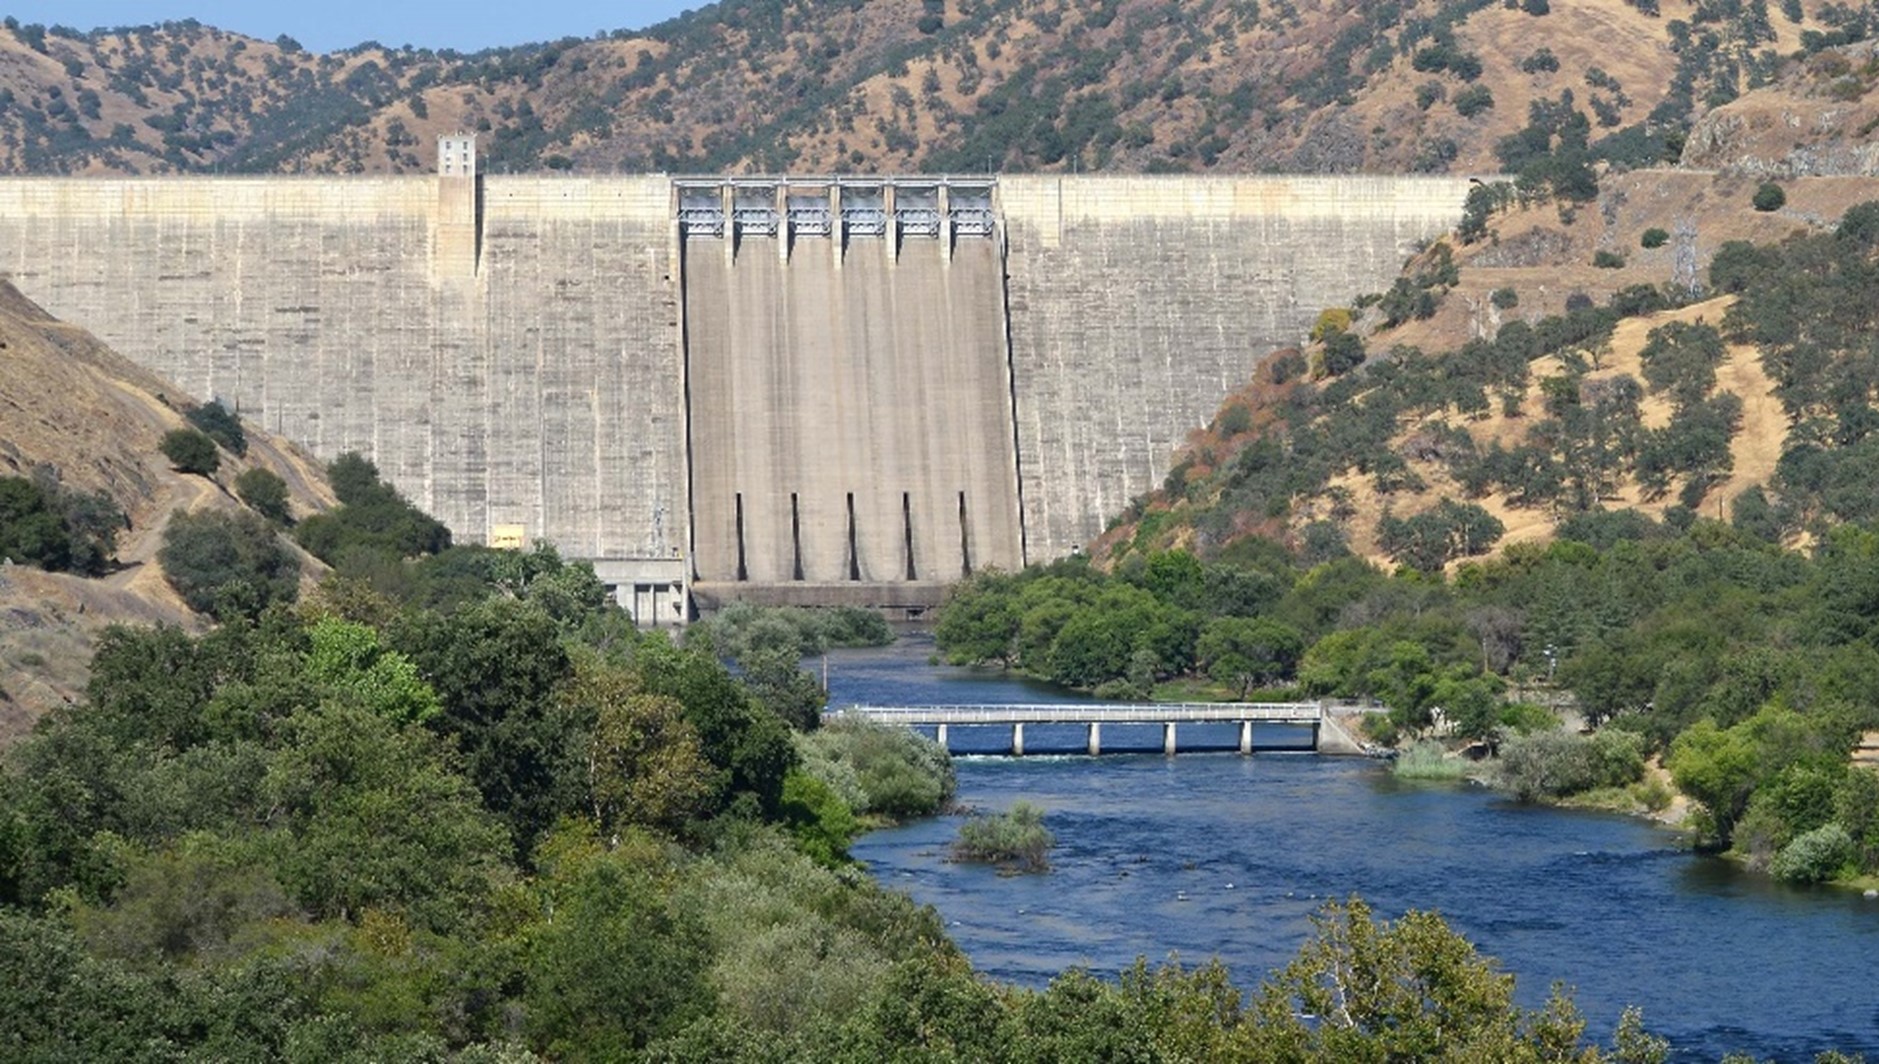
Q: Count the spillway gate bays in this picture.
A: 6